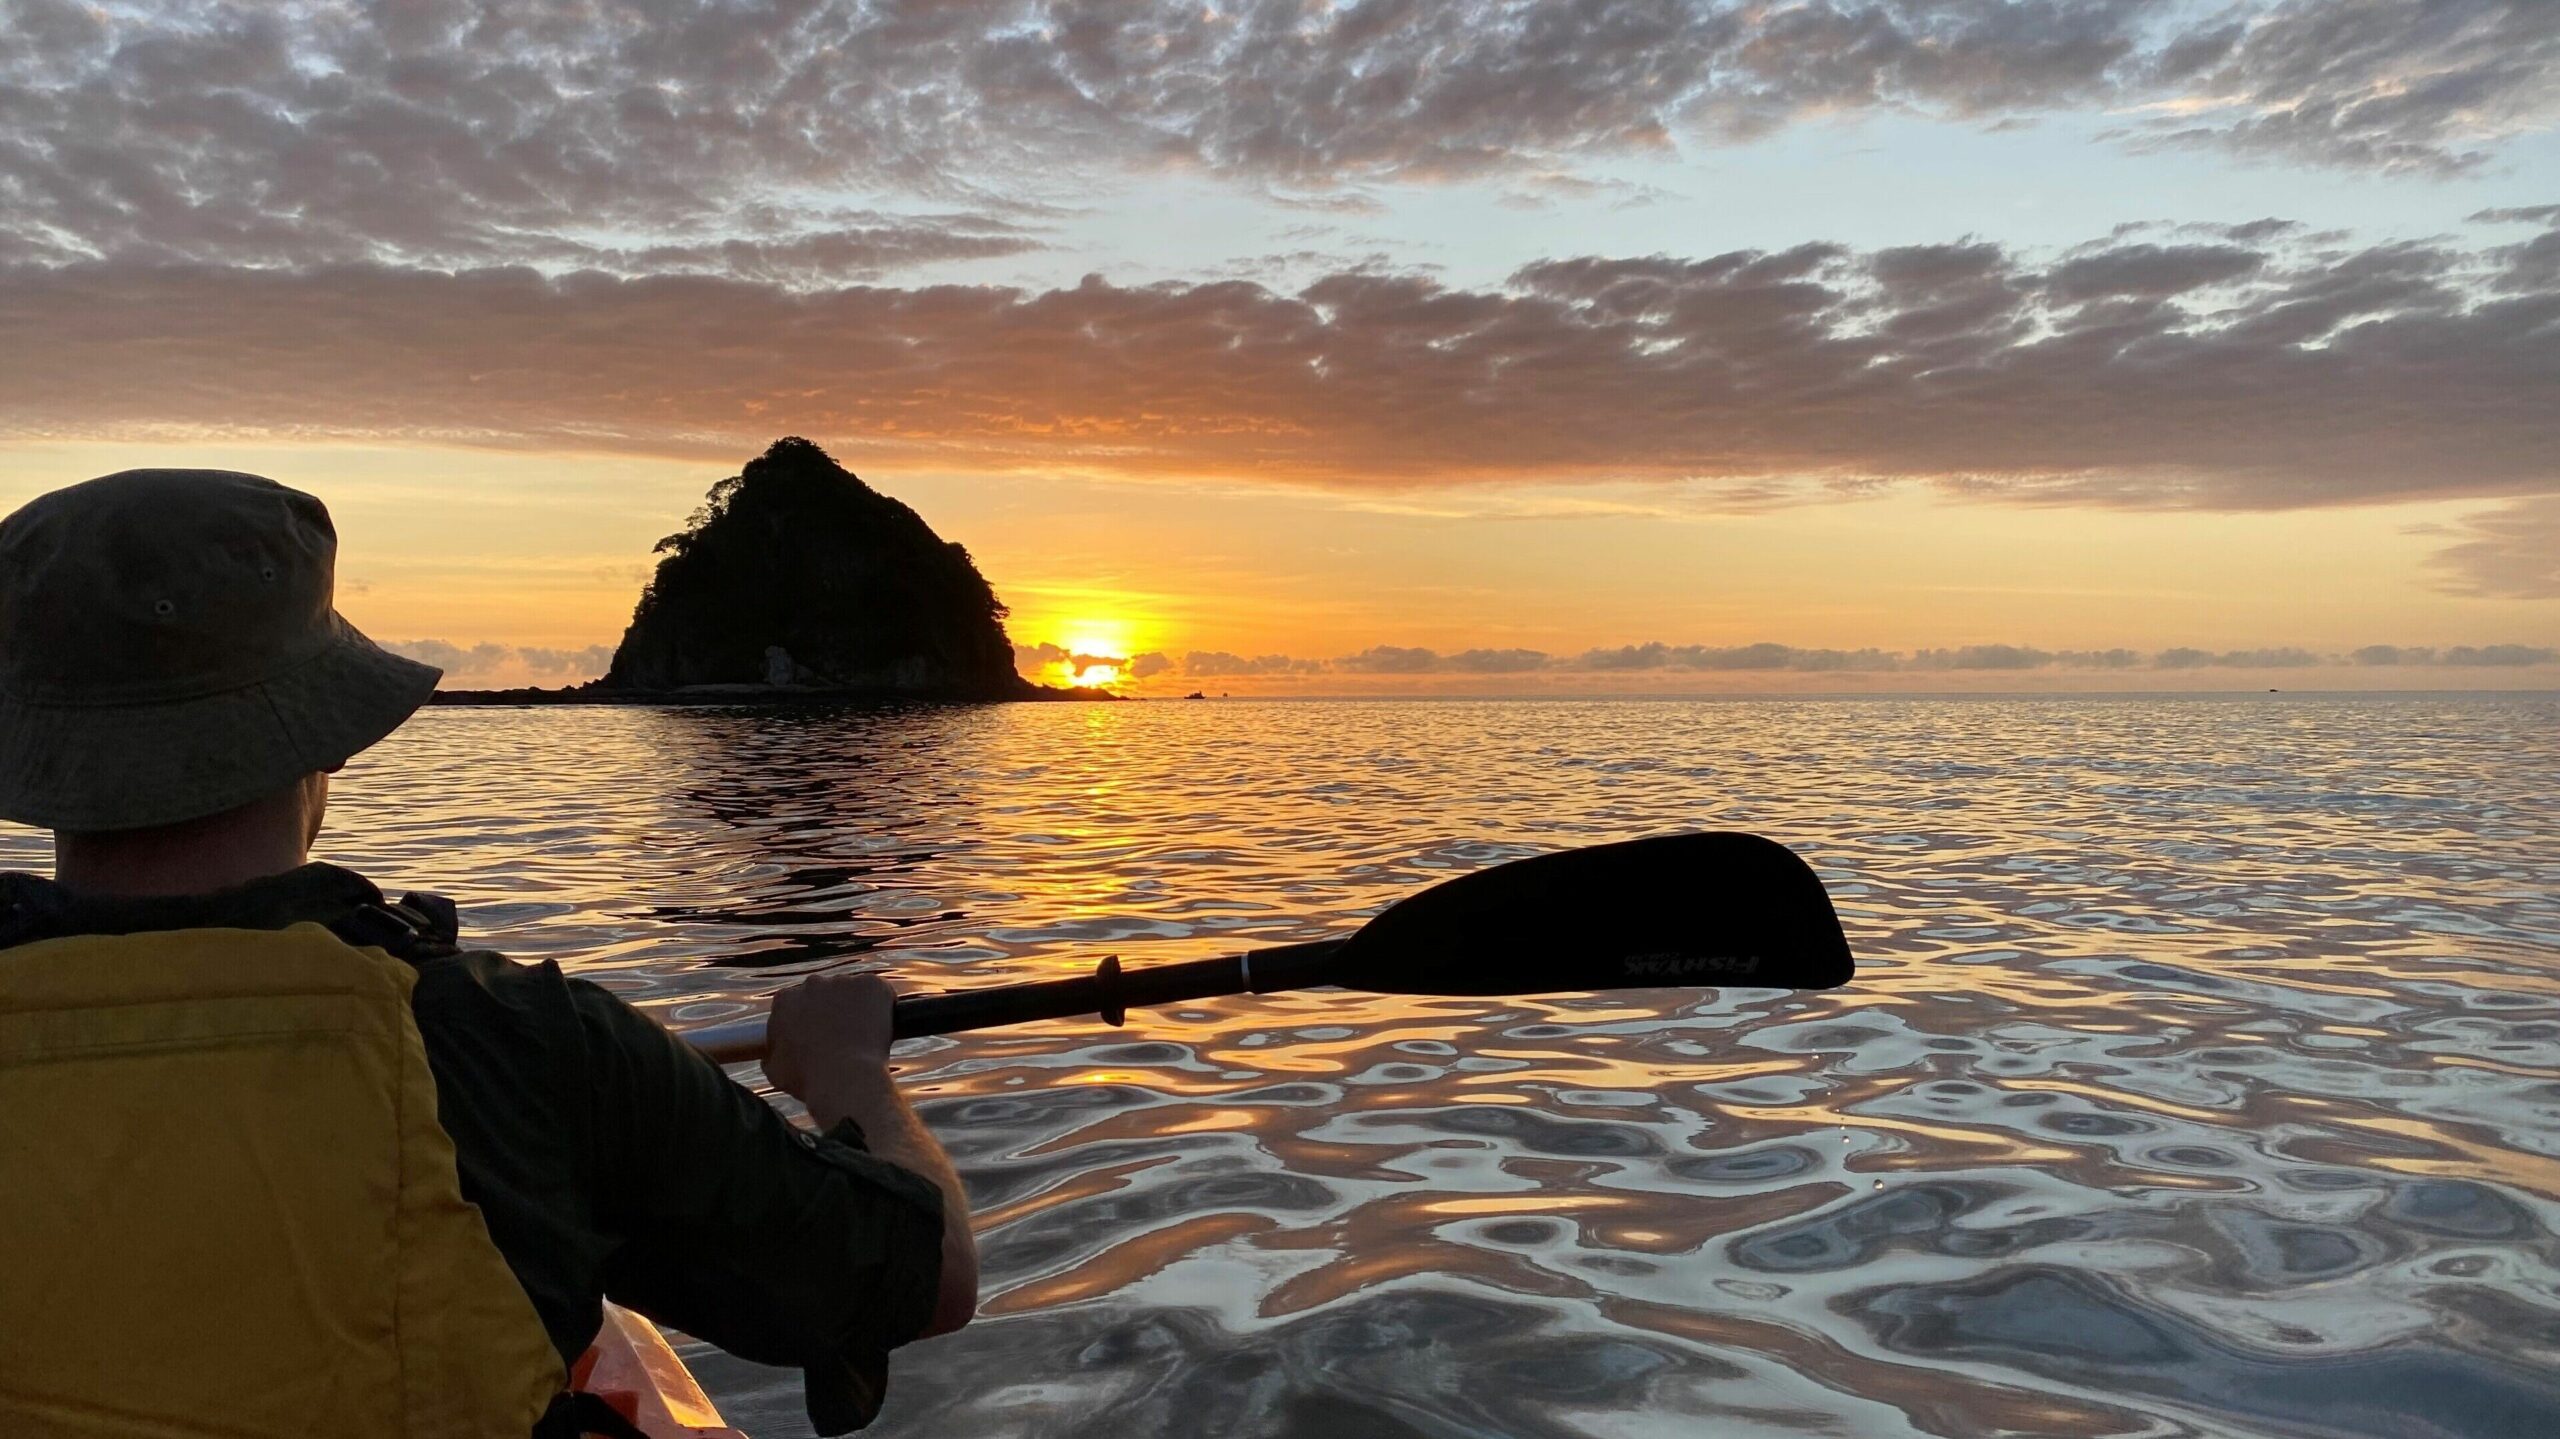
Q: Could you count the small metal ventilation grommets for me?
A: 2